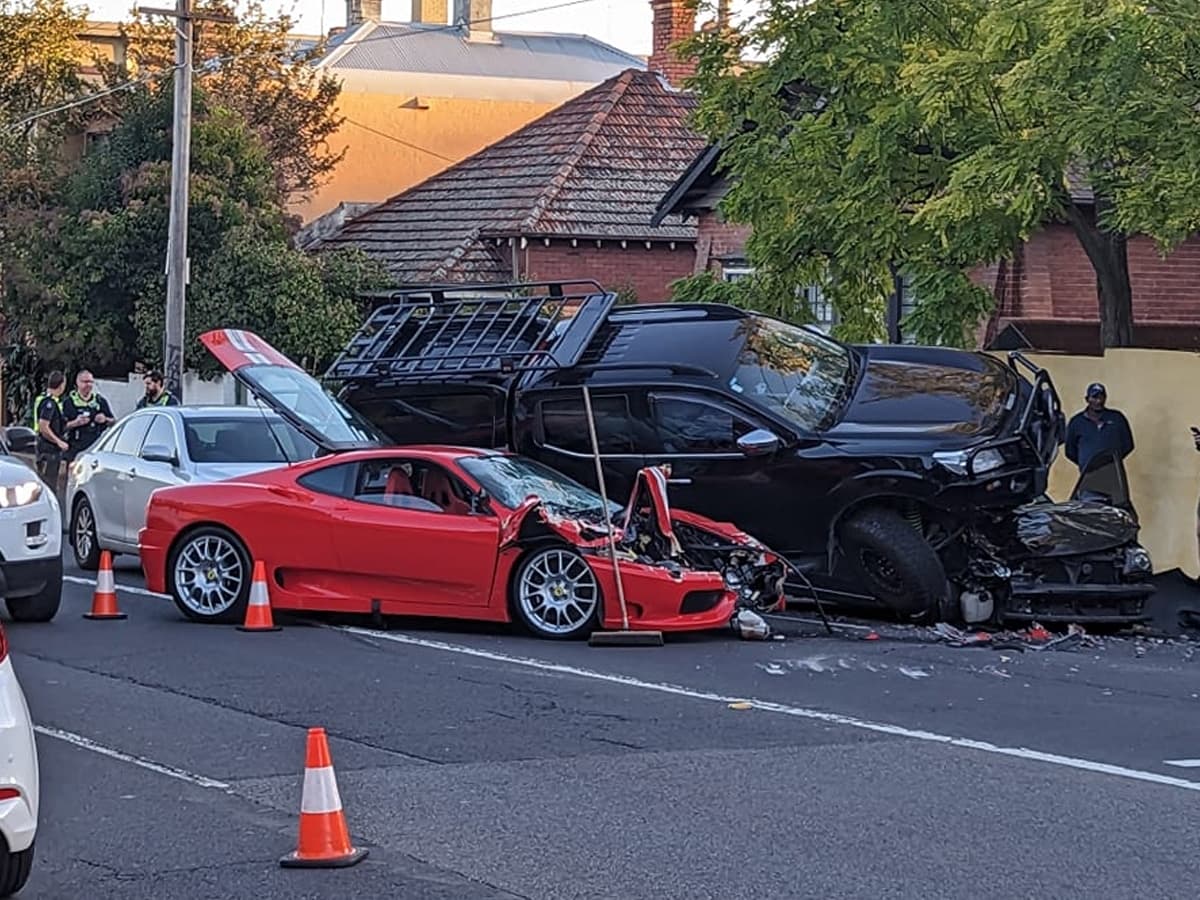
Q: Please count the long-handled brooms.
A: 1